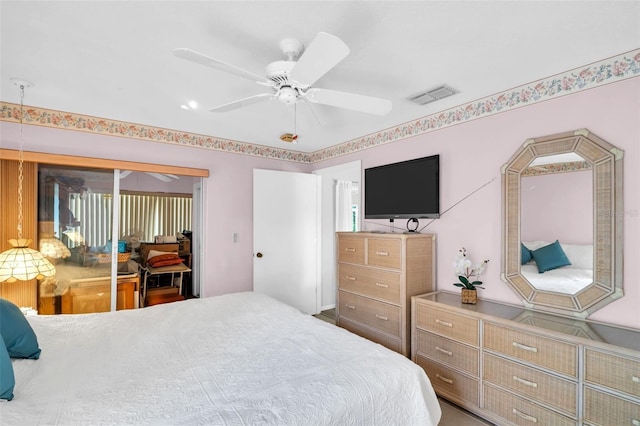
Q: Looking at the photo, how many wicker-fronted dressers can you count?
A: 2